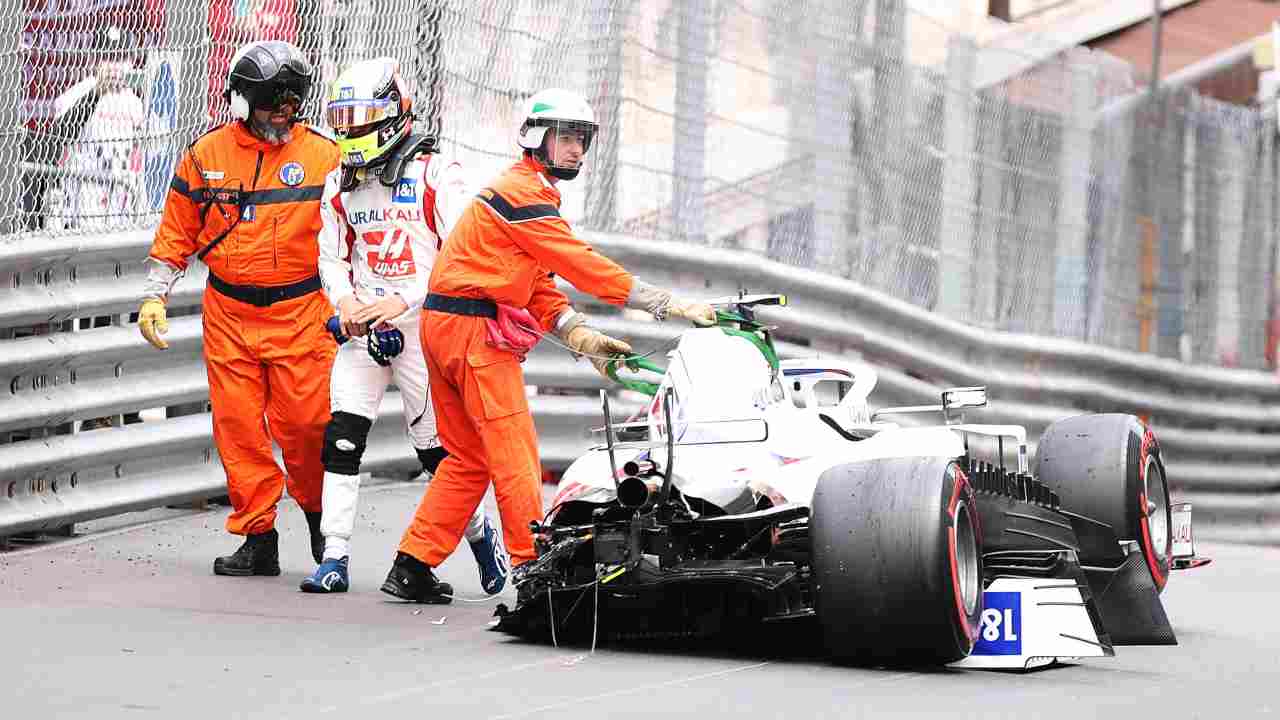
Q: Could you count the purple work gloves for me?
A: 0